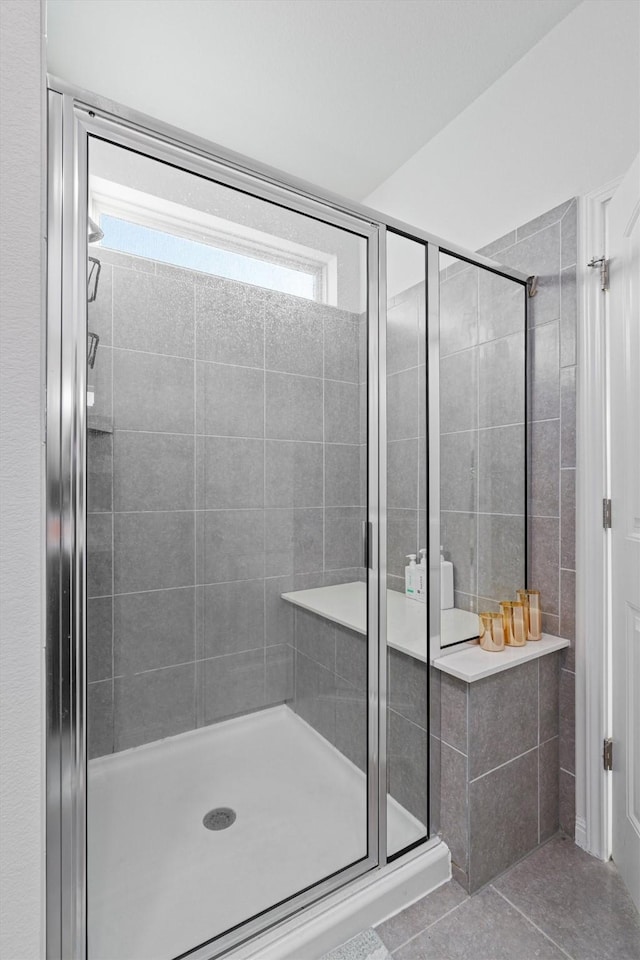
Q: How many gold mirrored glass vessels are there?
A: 3